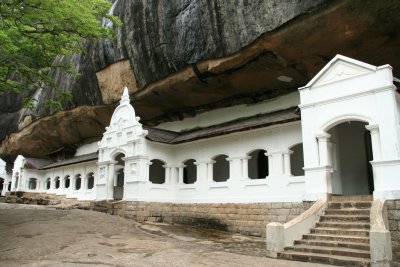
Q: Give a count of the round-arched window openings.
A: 11